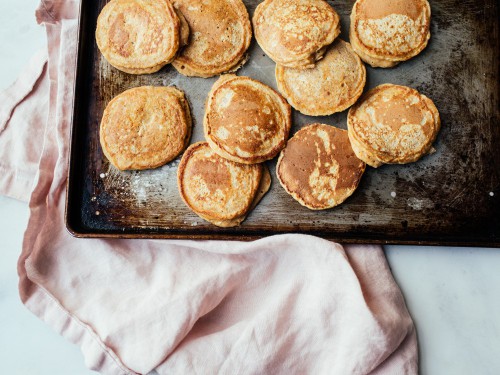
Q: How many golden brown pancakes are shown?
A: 10